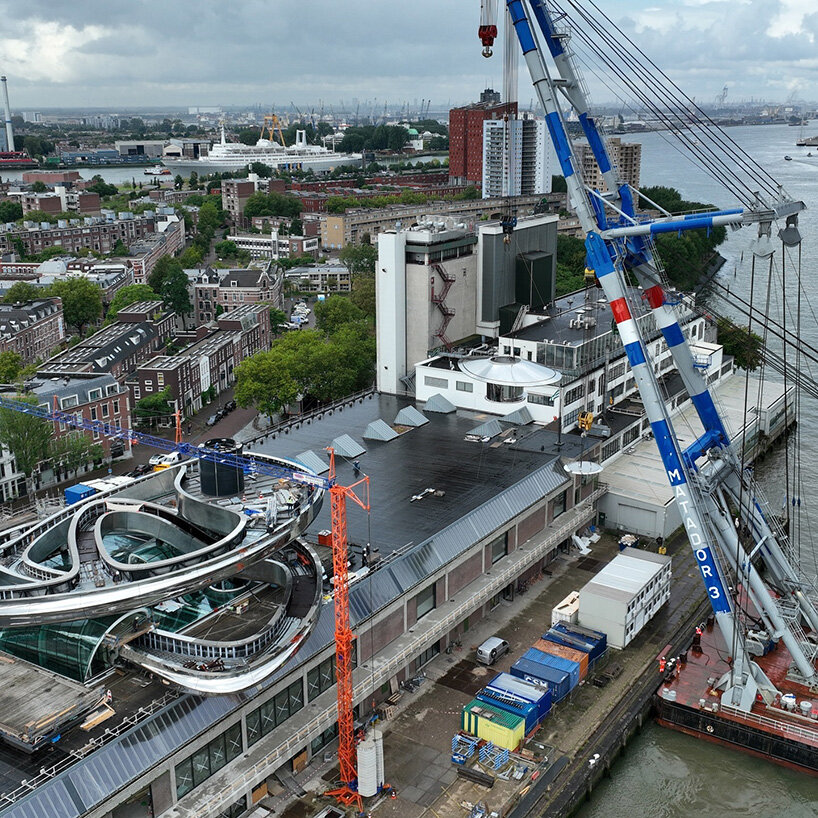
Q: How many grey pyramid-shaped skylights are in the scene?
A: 7